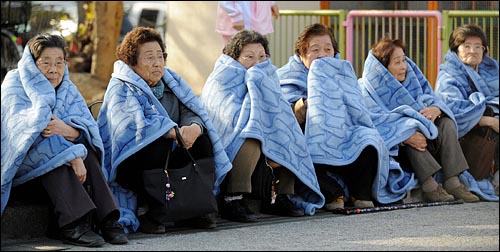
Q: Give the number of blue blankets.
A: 6